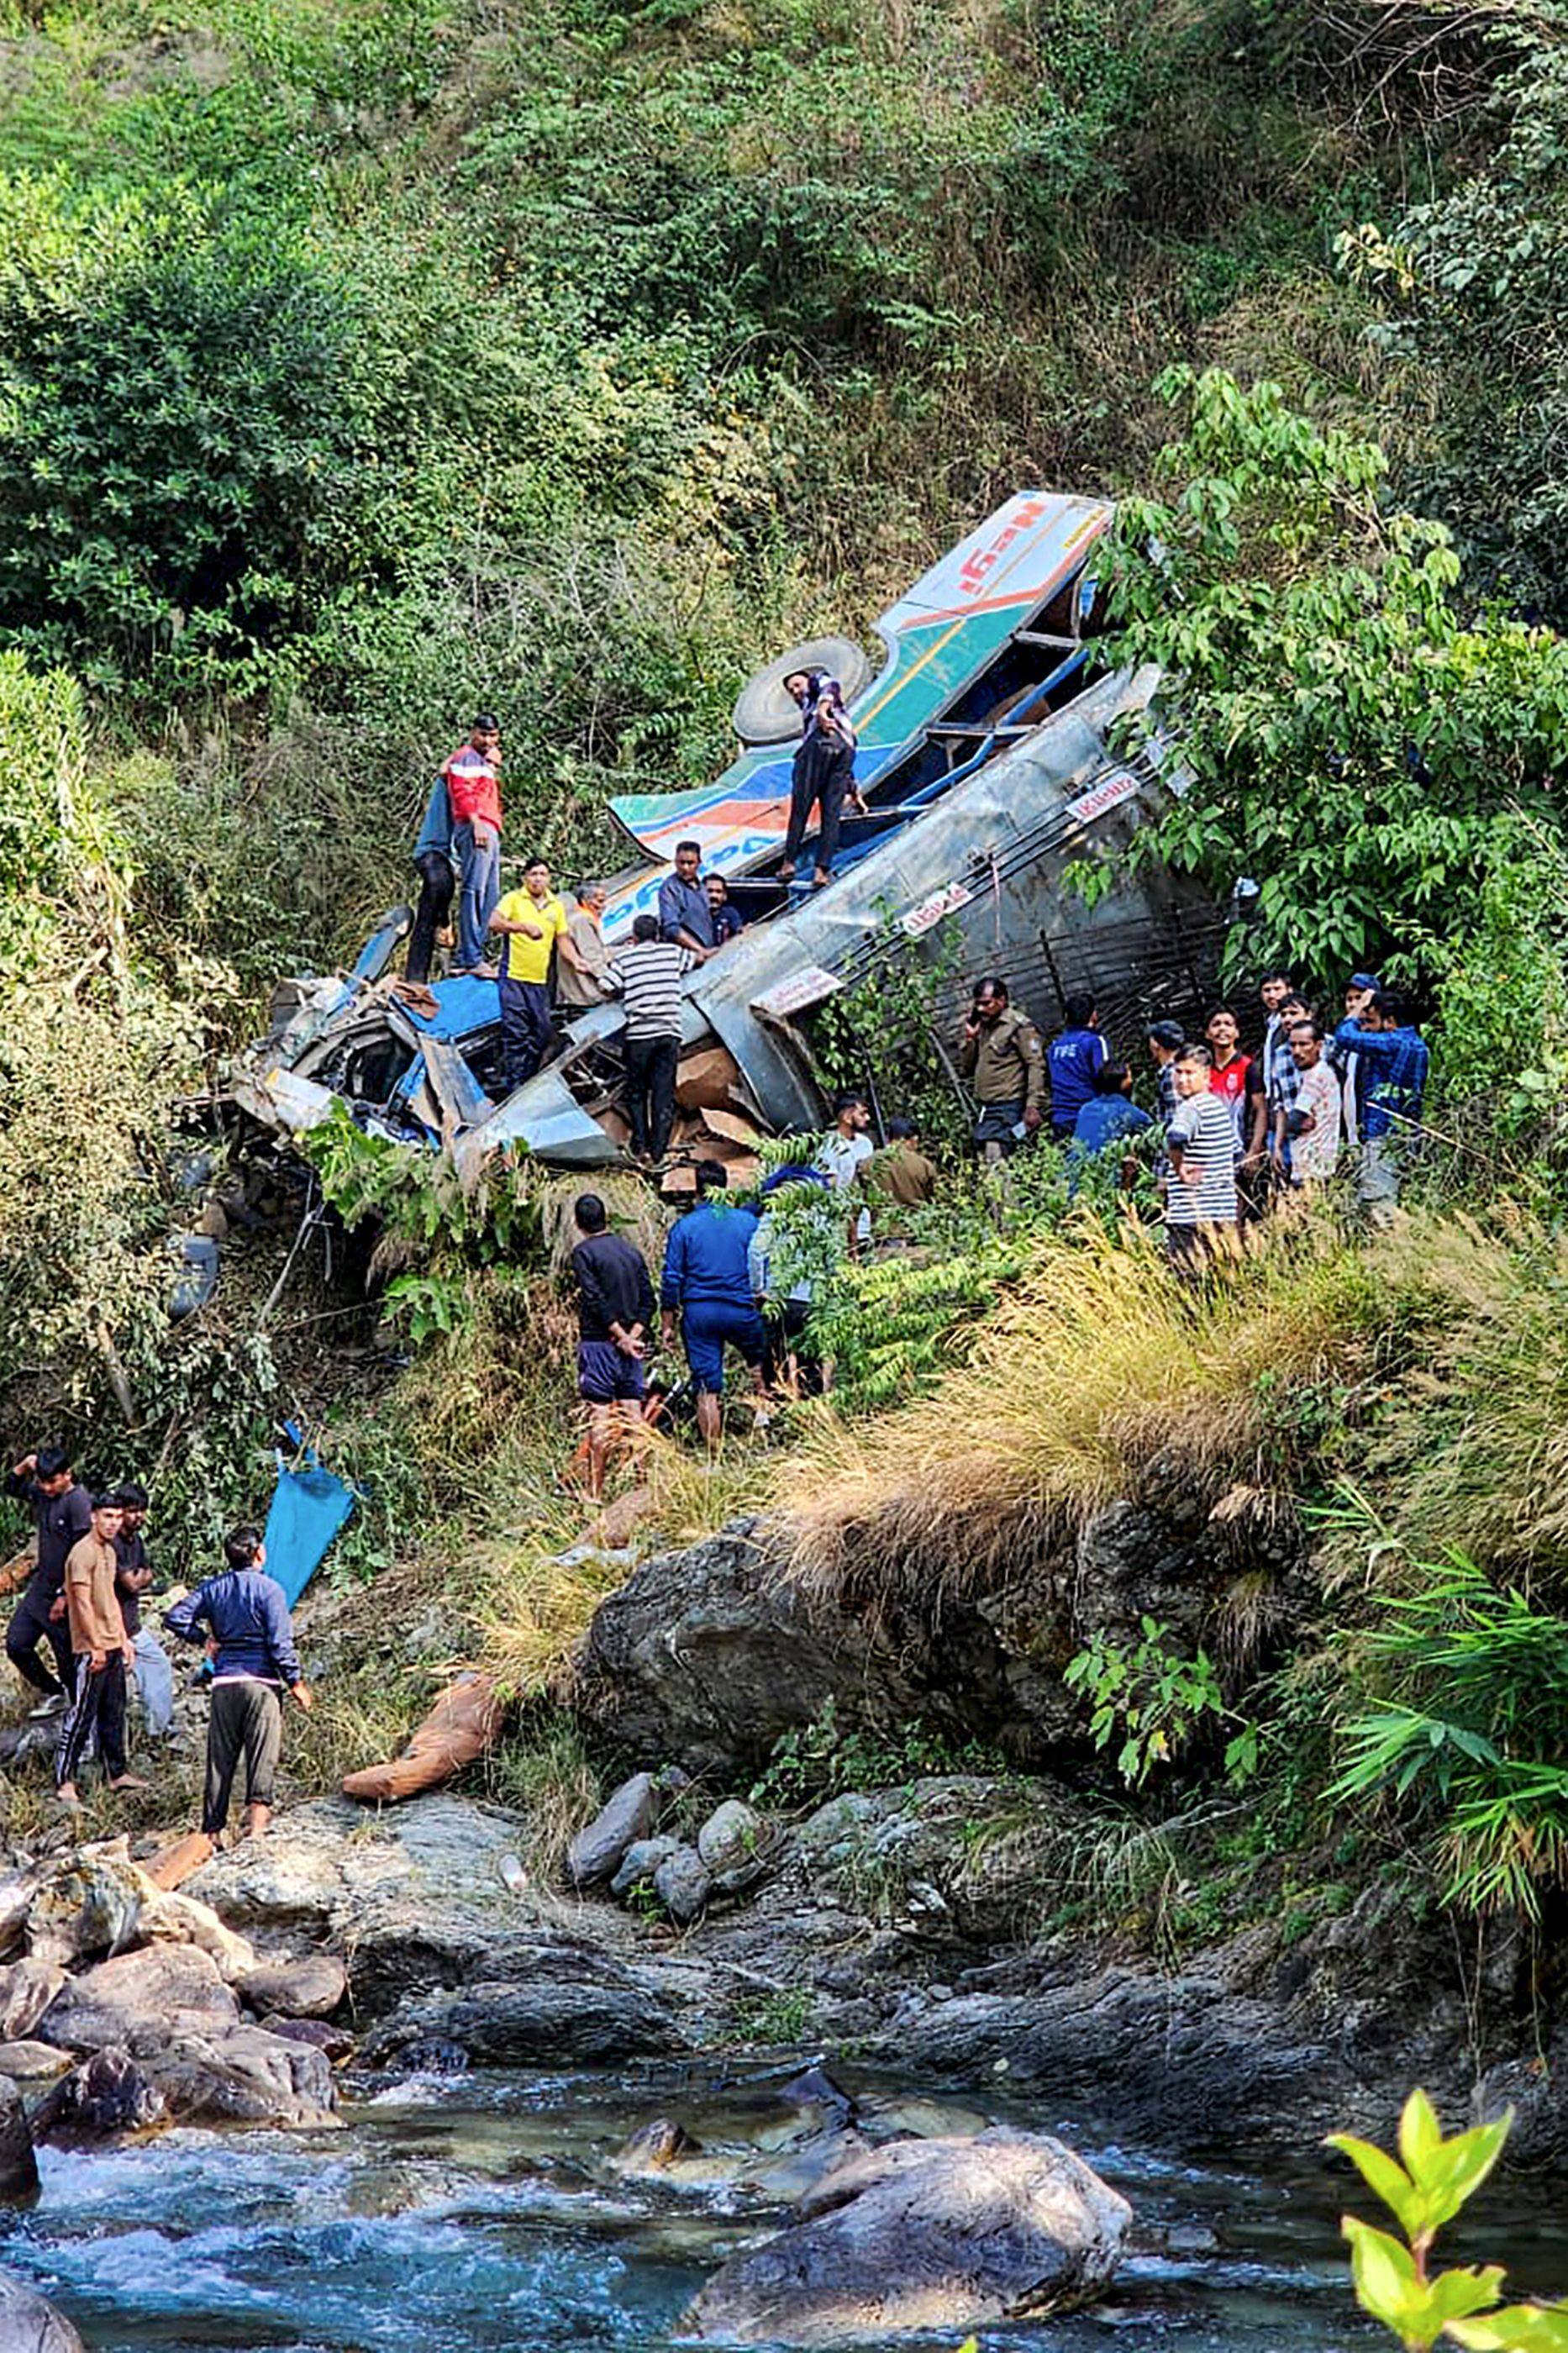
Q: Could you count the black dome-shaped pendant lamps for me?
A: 0